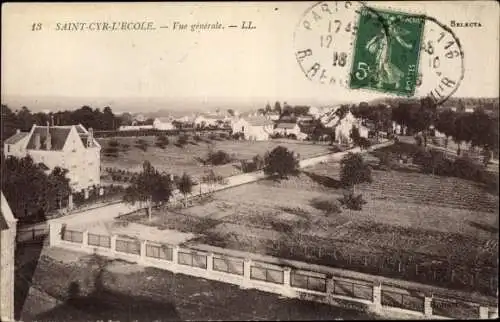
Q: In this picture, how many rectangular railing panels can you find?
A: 11